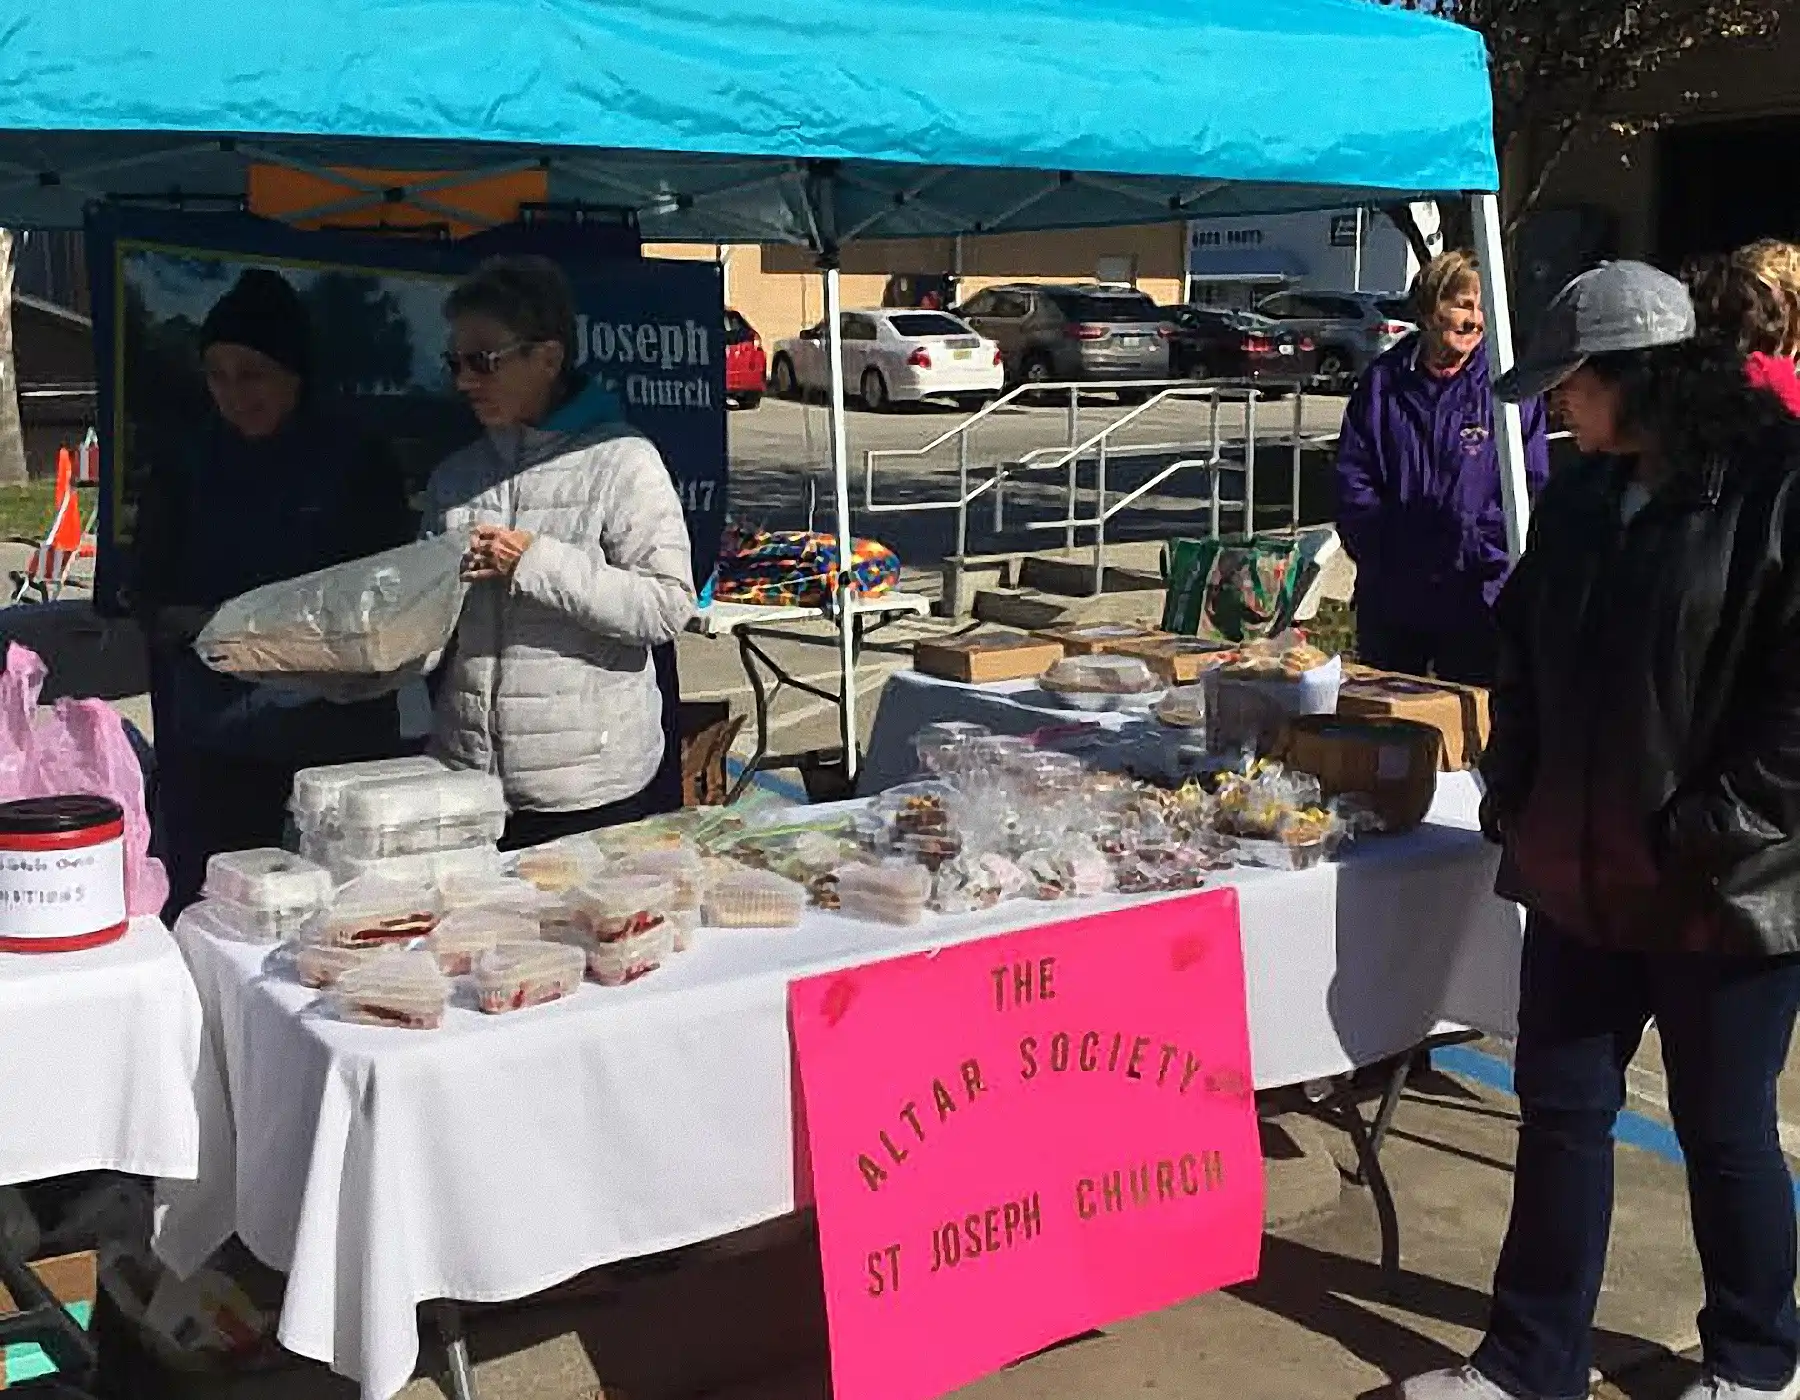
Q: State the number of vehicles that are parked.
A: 5